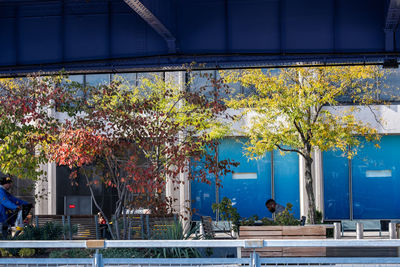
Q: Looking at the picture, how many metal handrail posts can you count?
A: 2